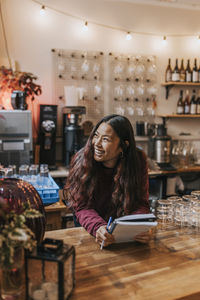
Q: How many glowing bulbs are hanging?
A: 5